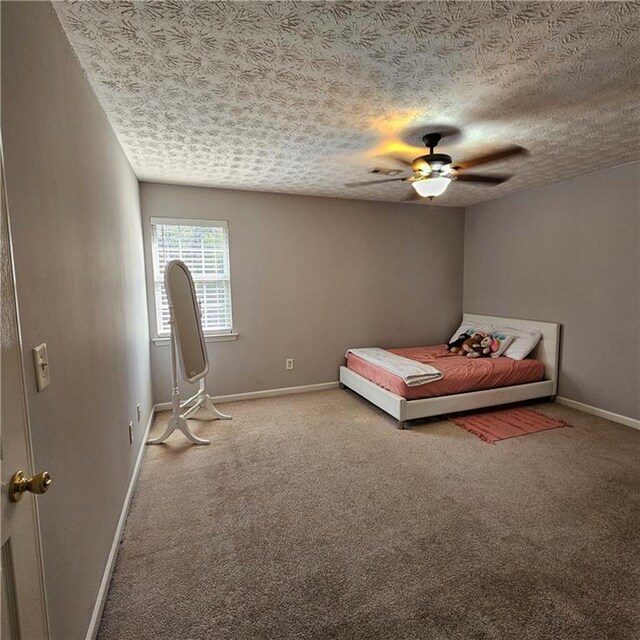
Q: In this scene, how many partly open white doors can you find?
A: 1